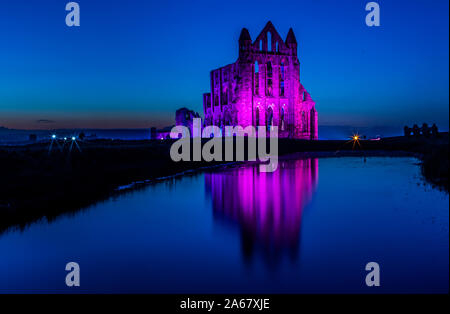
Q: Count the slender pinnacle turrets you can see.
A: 2